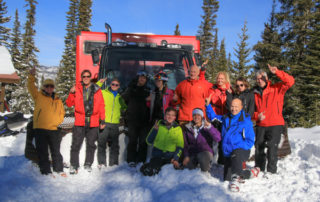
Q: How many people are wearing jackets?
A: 12